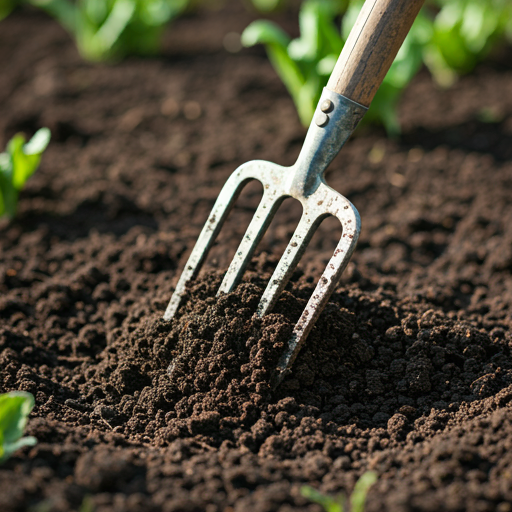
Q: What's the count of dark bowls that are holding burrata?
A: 0